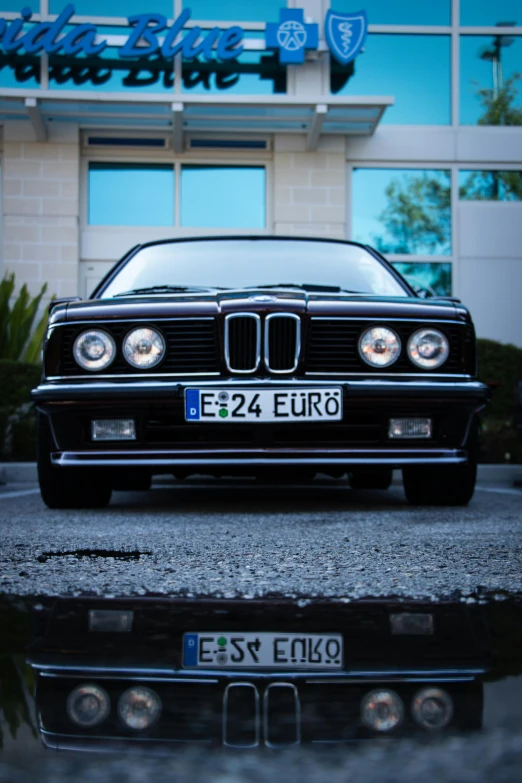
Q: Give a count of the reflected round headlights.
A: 4